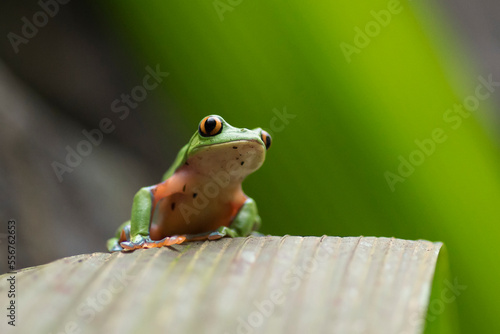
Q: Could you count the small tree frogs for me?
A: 1